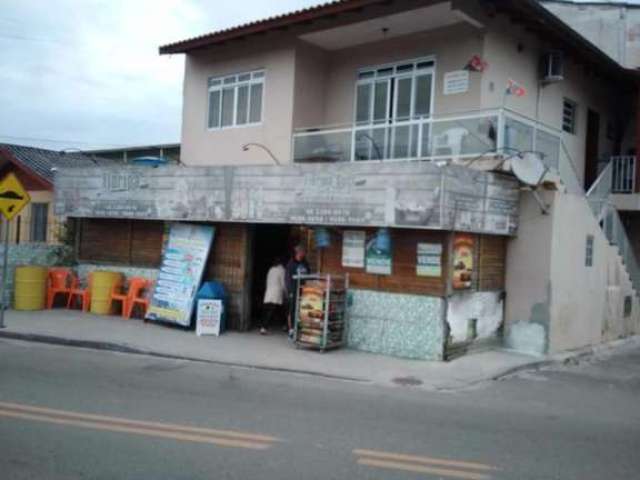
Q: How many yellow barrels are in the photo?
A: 2